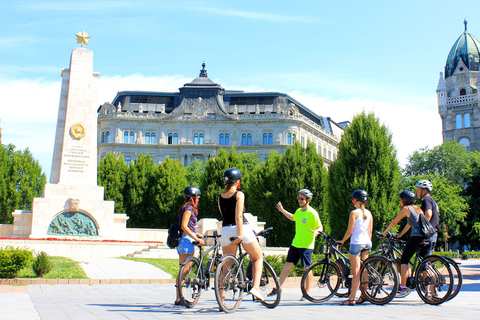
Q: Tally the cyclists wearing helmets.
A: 6